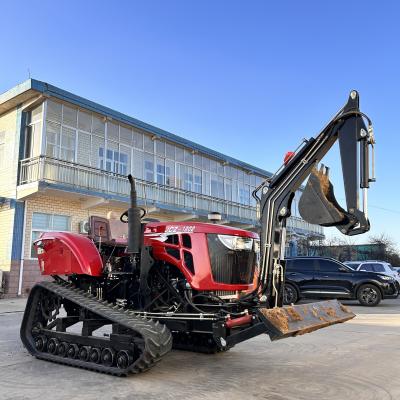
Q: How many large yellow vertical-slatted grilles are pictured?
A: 0